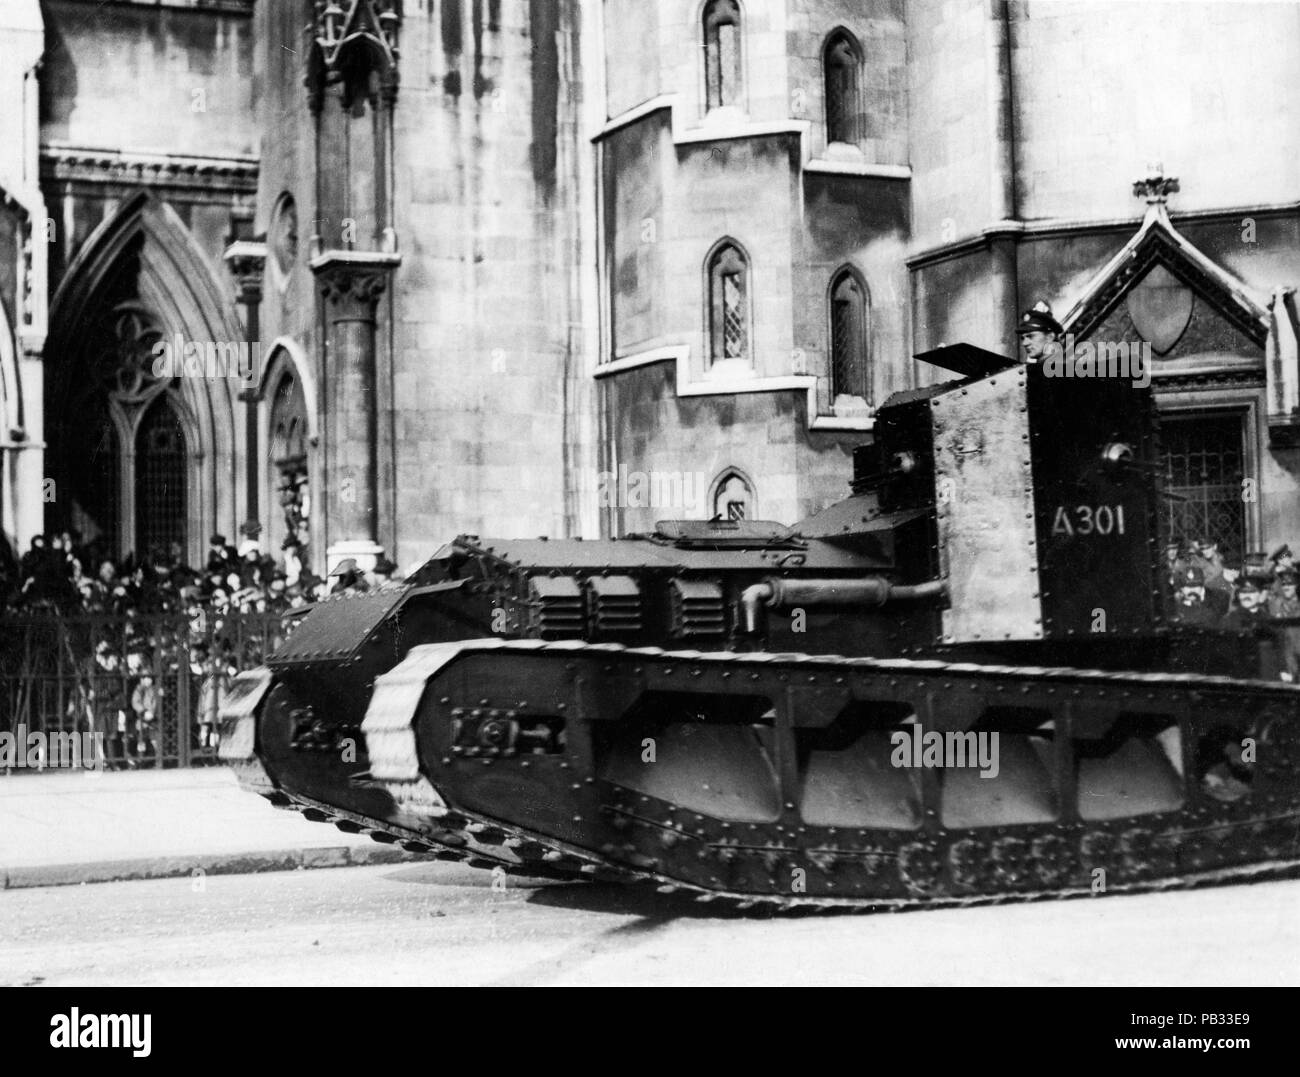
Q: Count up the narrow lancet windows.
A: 5